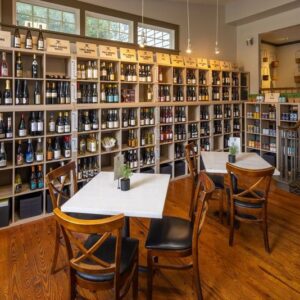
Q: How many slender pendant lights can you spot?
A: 3